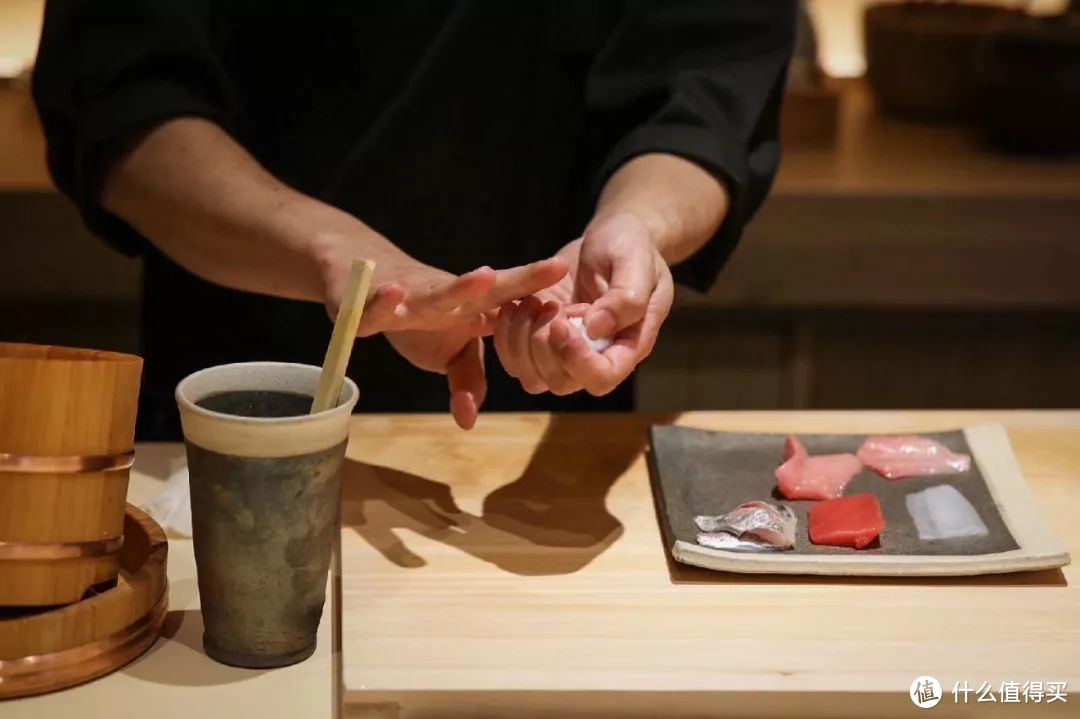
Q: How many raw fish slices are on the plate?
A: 5